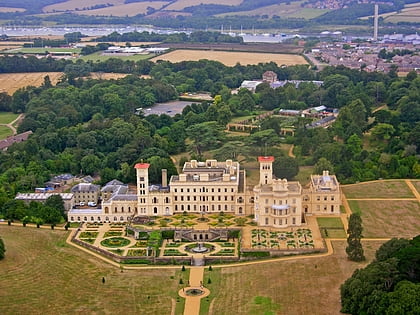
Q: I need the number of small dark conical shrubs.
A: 4